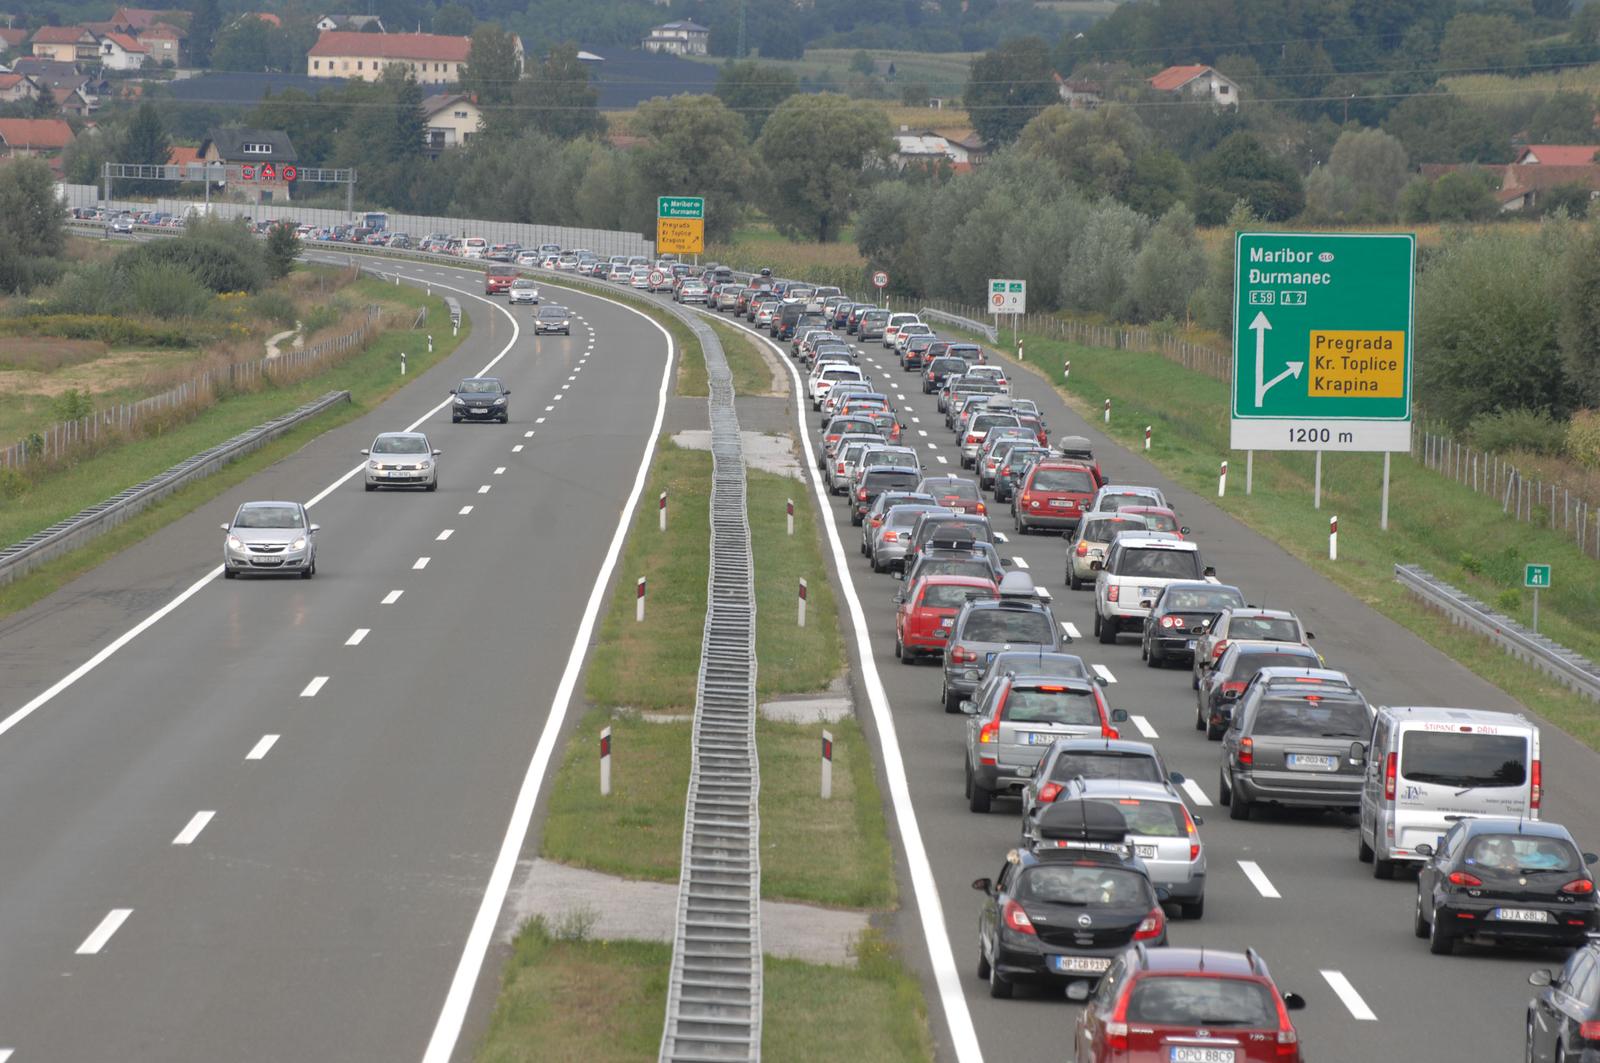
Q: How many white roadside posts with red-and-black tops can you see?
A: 12